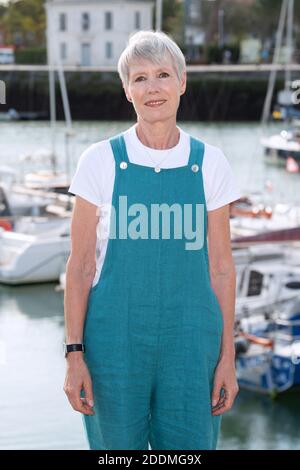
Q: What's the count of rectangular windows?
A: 6